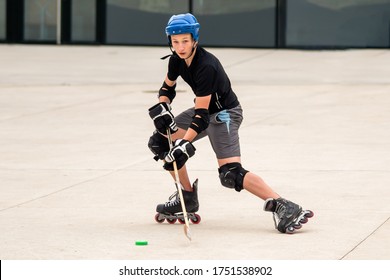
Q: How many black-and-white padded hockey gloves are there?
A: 2